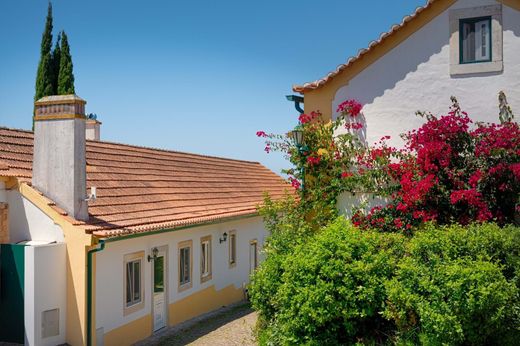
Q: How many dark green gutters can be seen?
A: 2